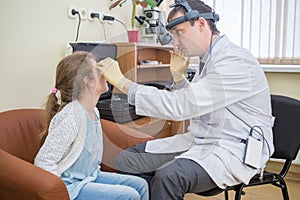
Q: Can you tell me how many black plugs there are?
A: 3